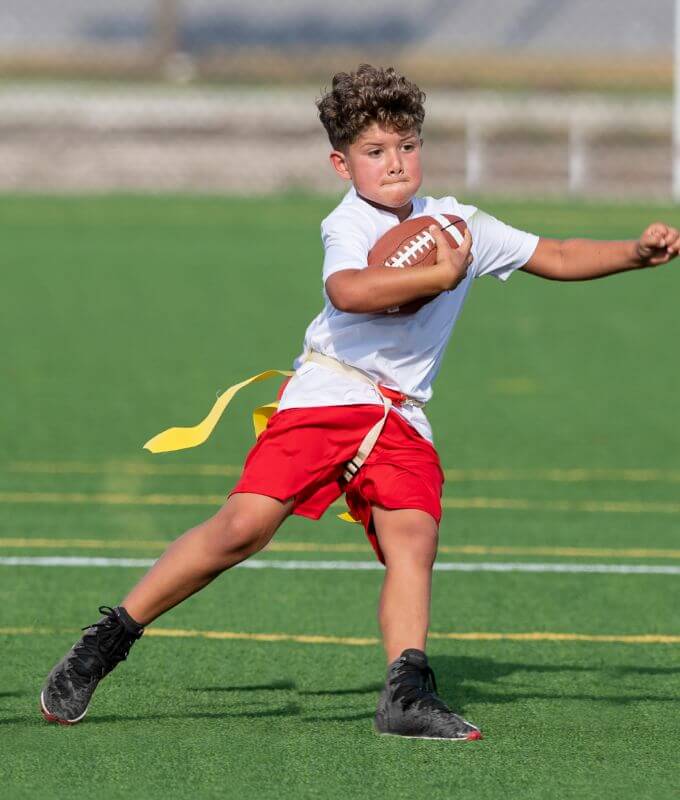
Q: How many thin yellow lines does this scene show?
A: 4